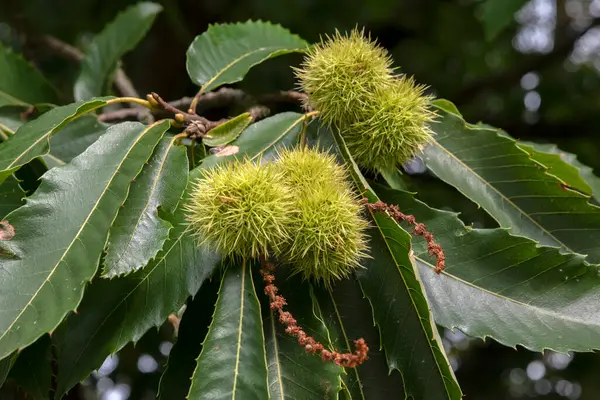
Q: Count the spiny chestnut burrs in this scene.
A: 5